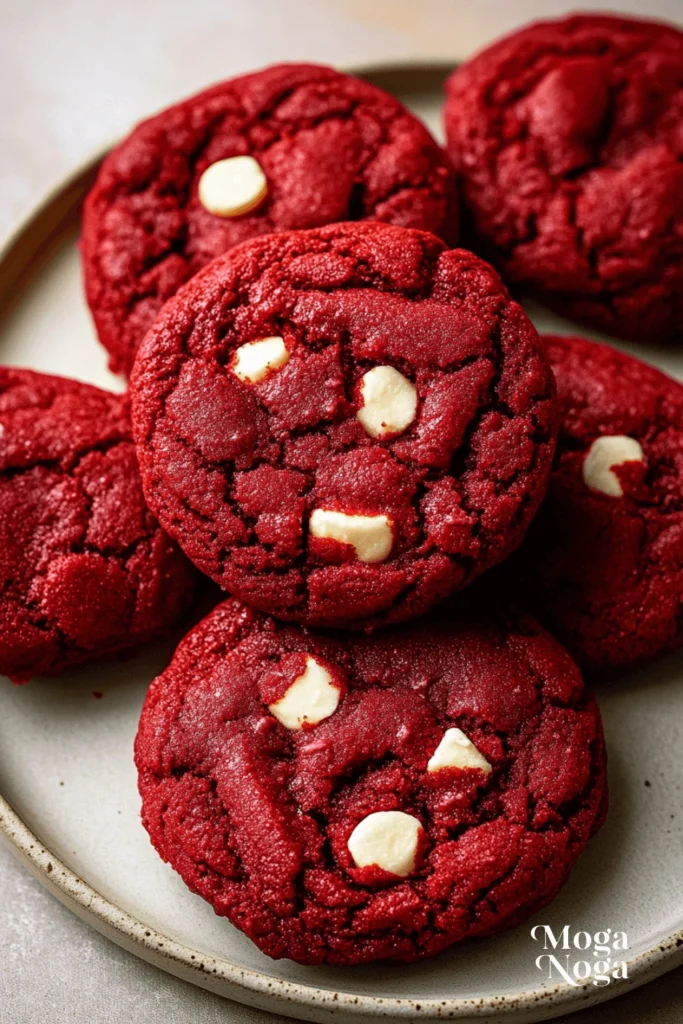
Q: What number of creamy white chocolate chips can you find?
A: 8